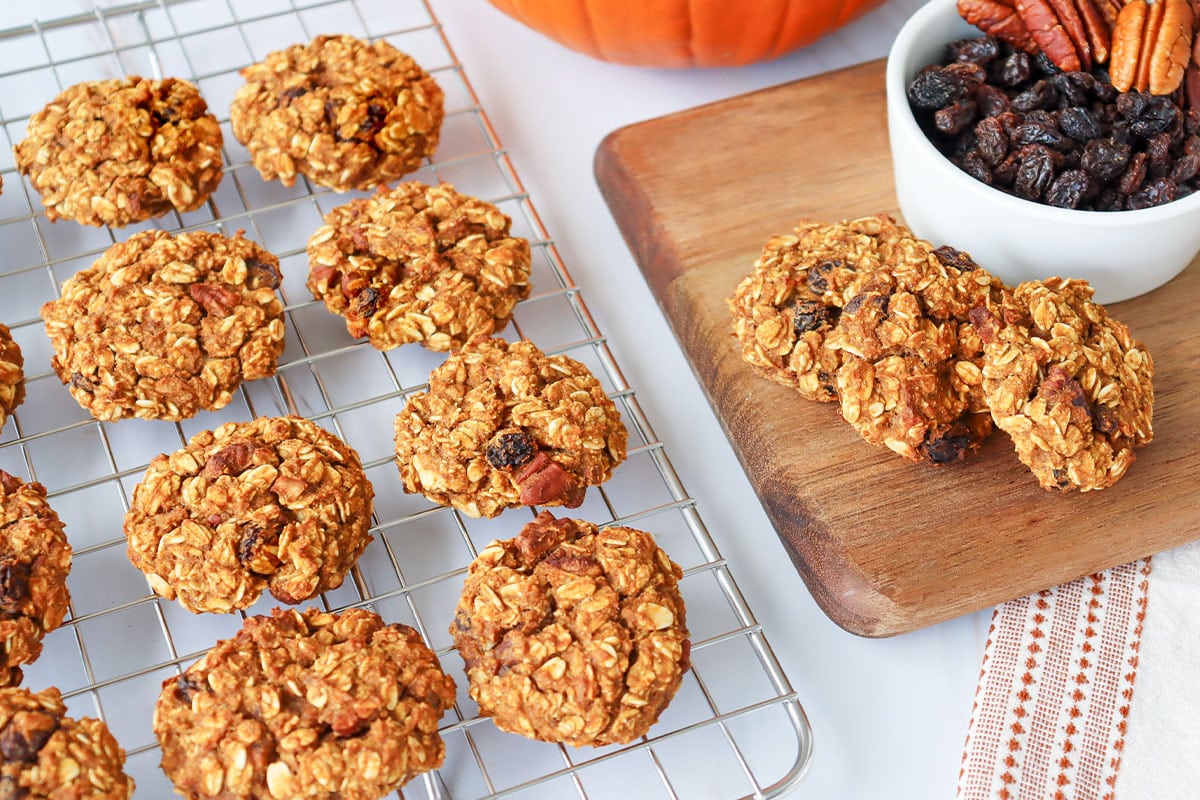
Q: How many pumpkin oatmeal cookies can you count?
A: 14